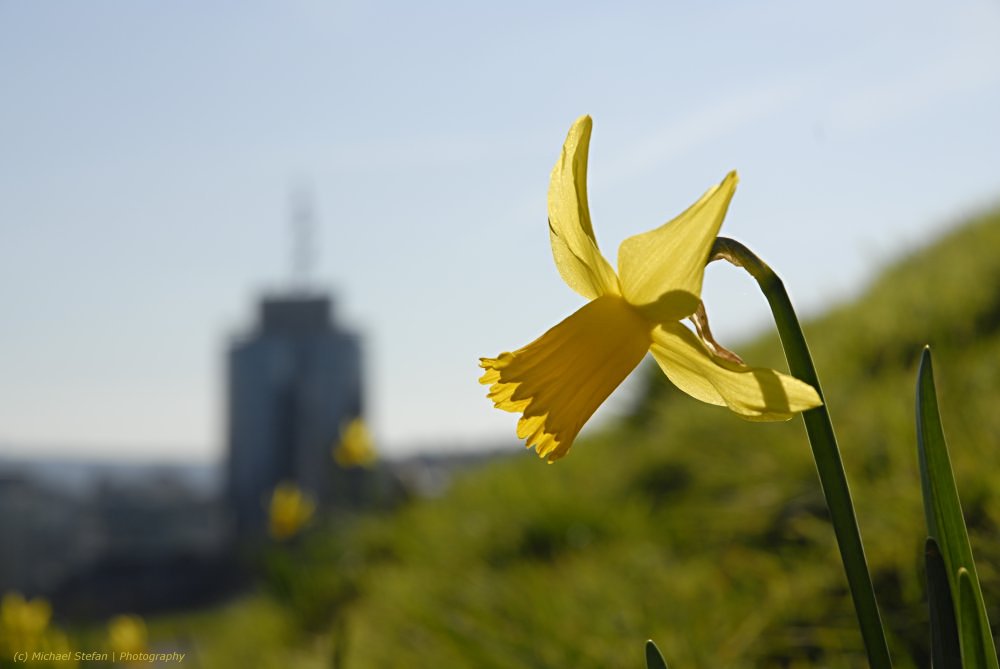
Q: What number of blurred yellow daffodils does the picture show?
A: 4